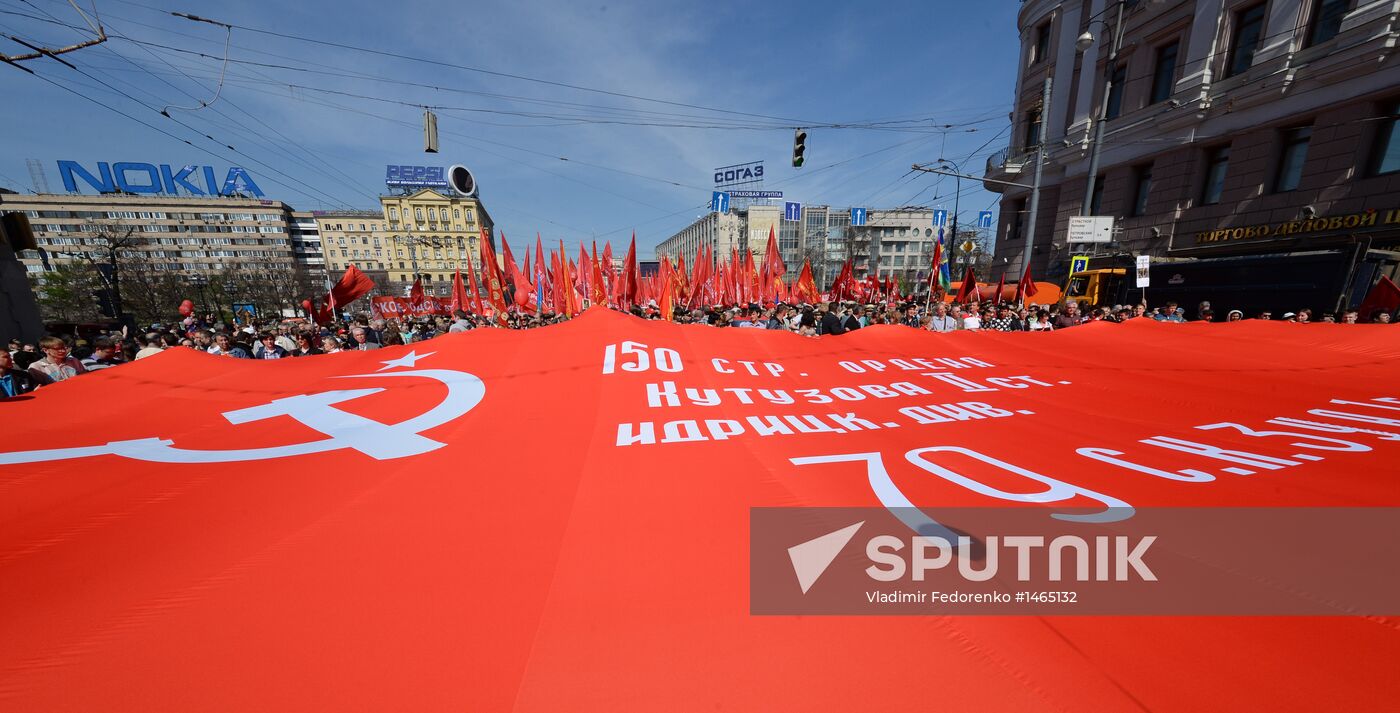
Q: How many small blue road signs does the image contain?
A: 5